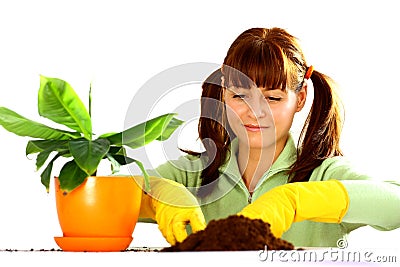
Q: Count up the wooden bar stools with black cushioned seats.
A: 0